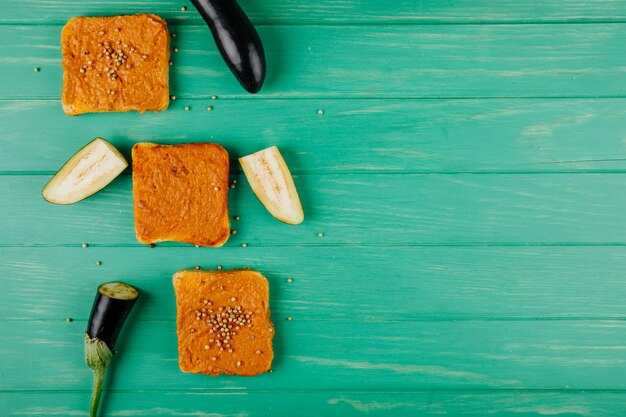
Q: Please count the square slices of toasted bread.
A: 3